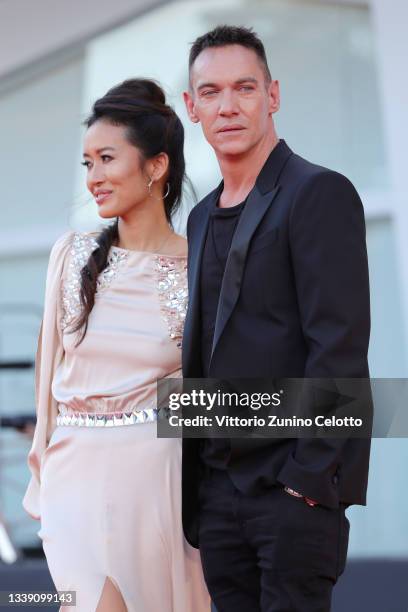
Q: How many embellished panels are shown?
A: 2